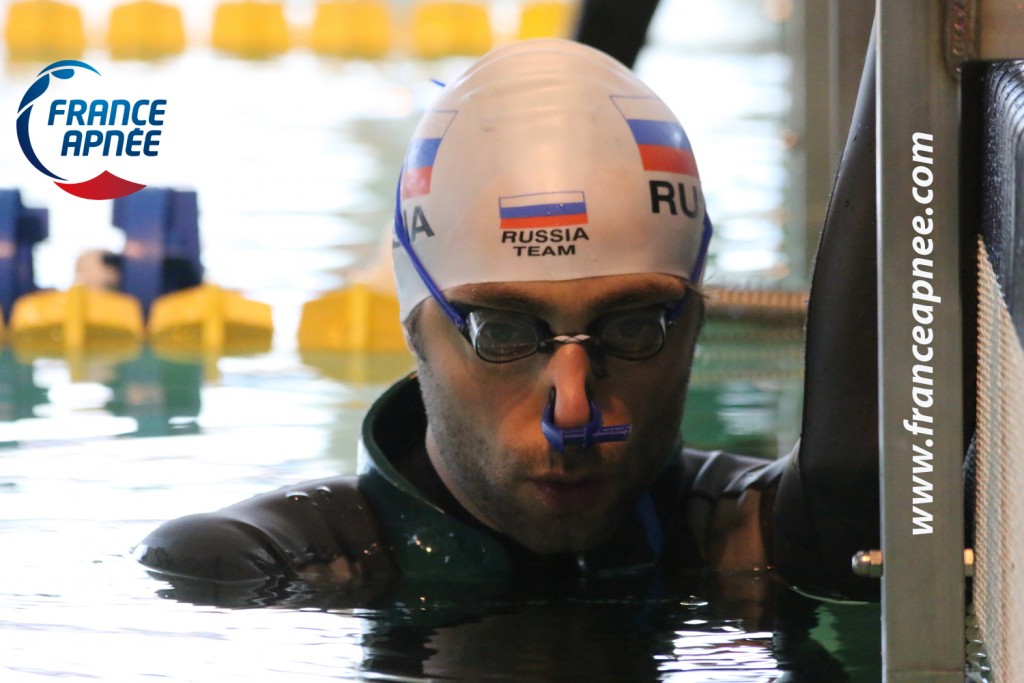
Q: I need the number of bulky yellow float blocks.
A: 9